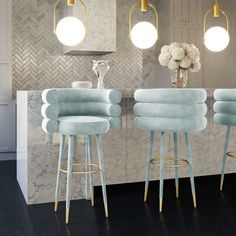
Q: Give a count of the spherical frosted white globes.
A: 3